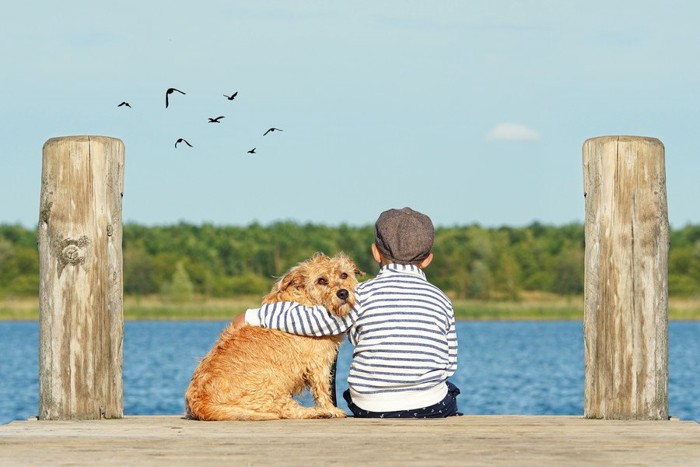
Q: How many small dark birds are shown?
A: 7